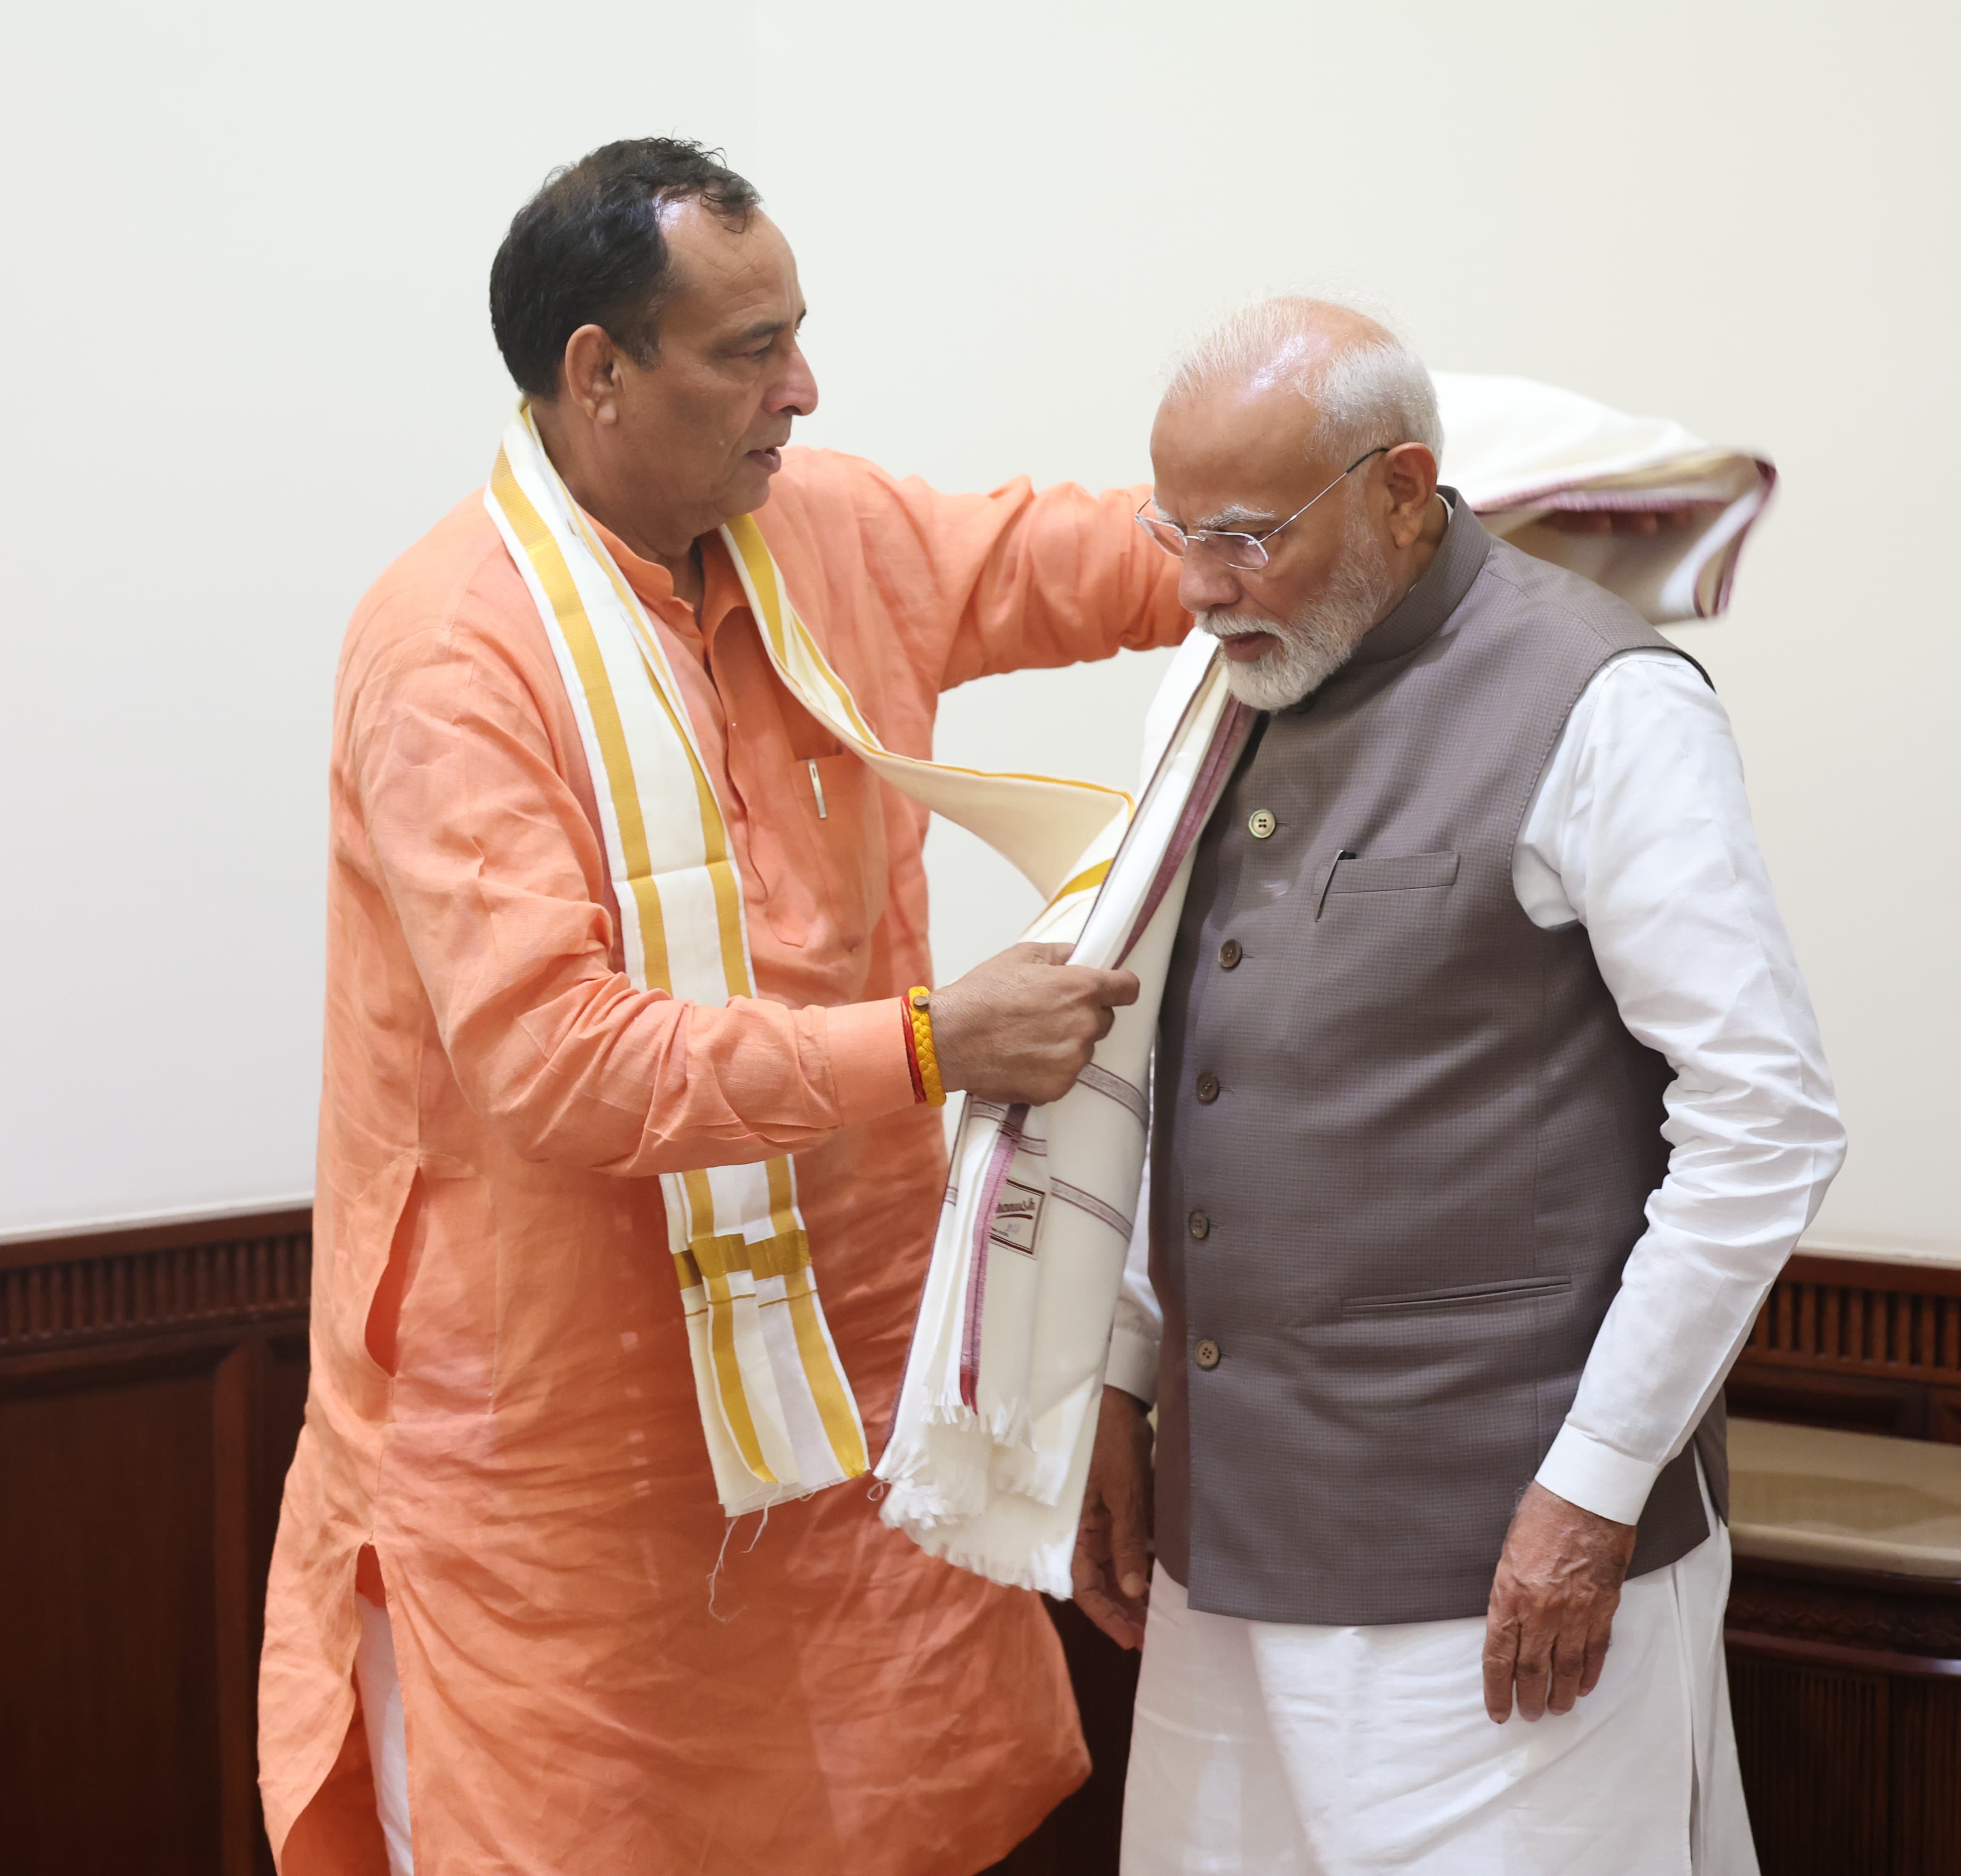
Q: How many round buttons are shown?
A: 5